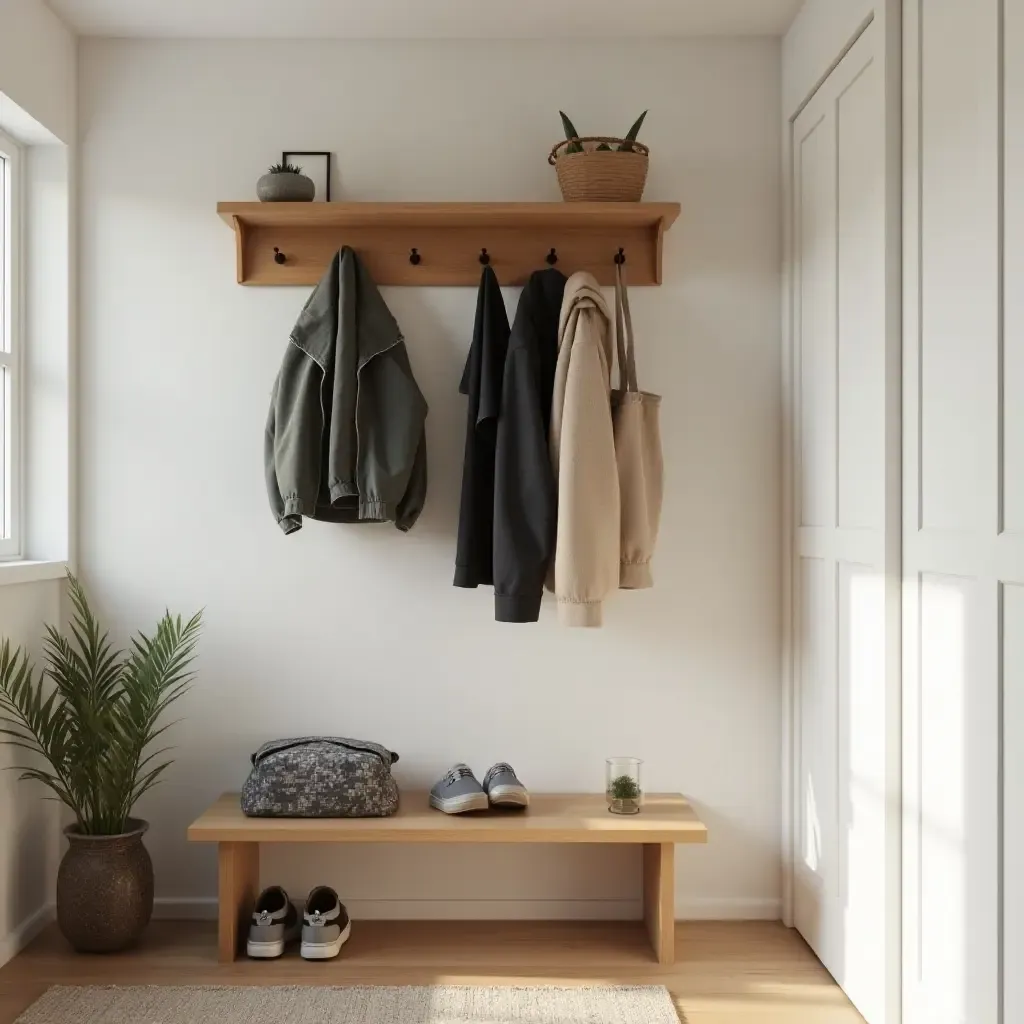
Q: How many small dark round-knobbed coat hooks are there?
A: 5